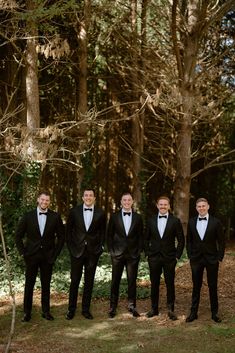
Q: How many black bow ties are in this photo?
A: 5